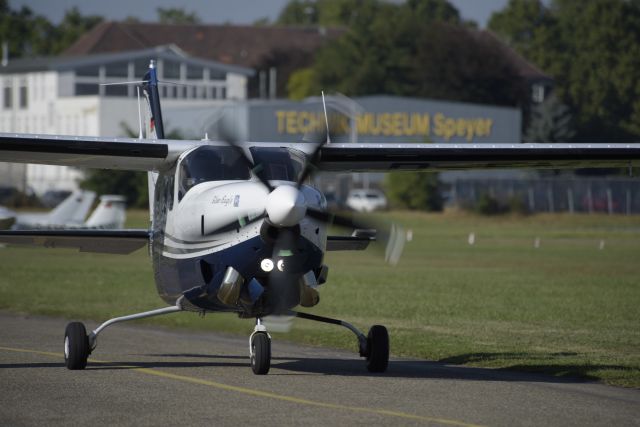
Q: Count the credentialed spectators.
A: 0